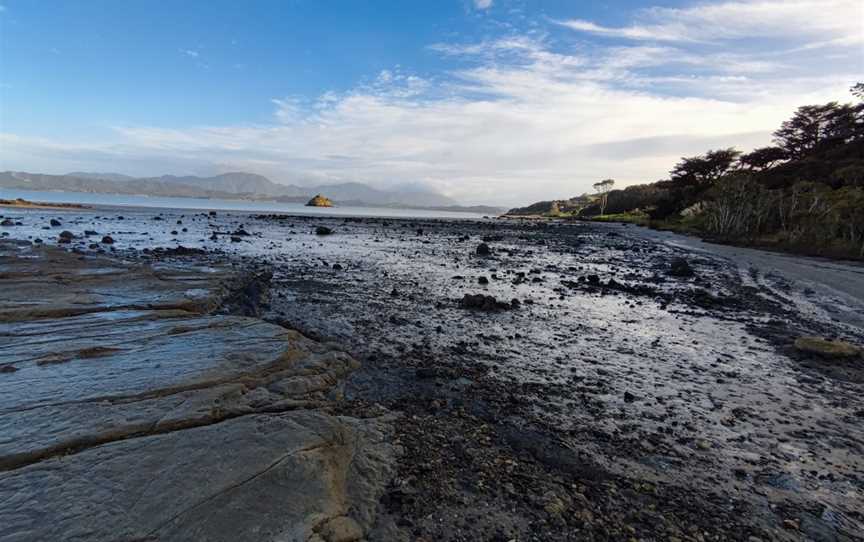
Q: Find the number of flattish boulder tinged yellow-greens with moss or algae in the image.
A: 1